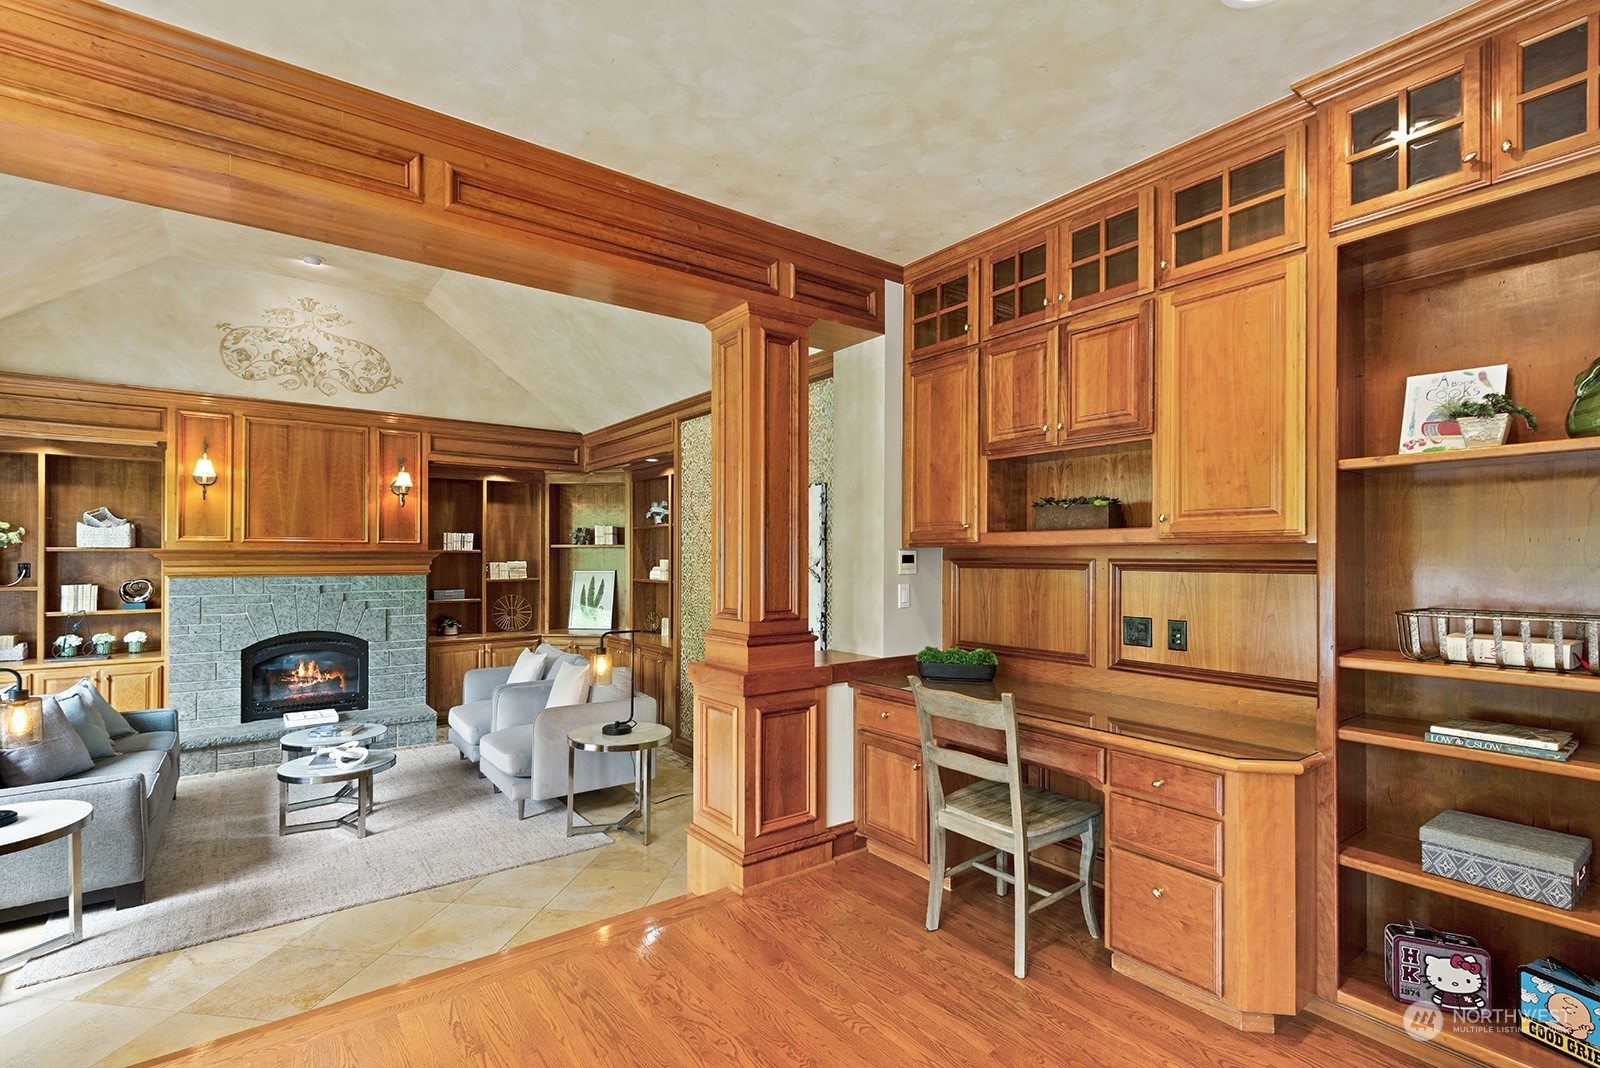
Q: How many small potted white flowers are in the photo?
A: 3